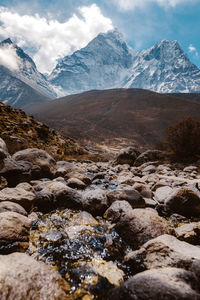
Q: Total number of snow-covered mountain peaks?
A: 3